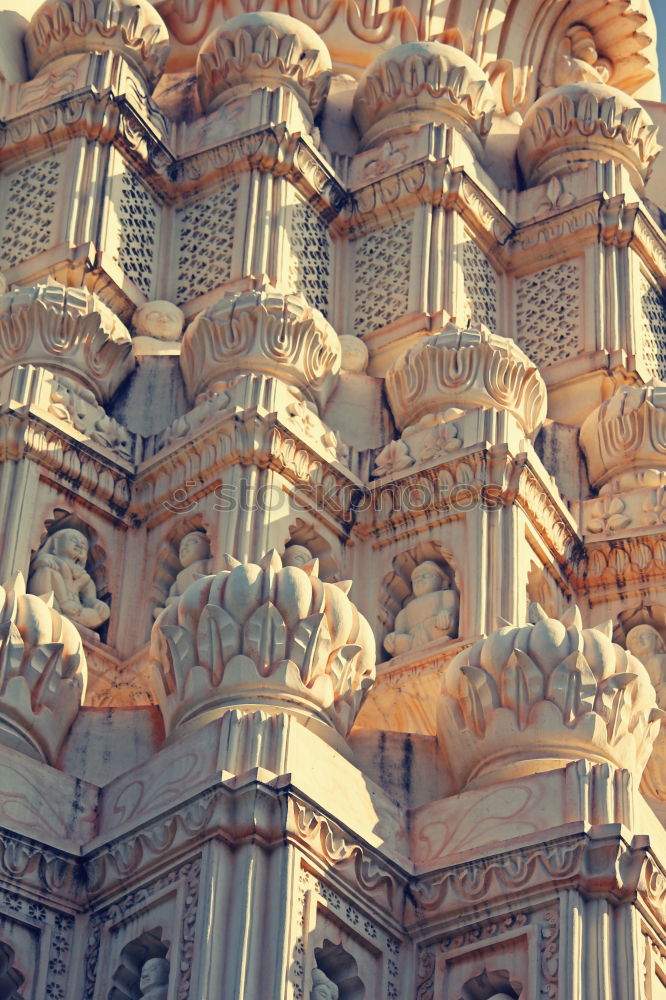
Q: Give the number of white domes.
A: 11